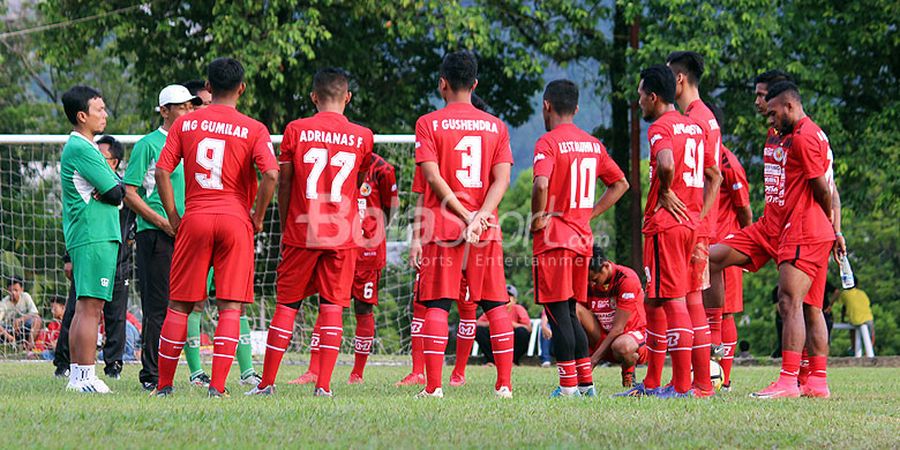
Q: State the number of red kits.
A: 12